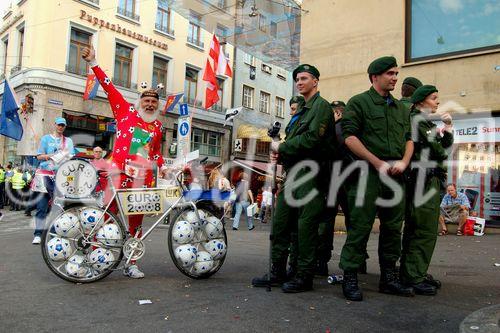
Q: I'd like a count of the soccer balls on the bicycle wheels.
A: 12